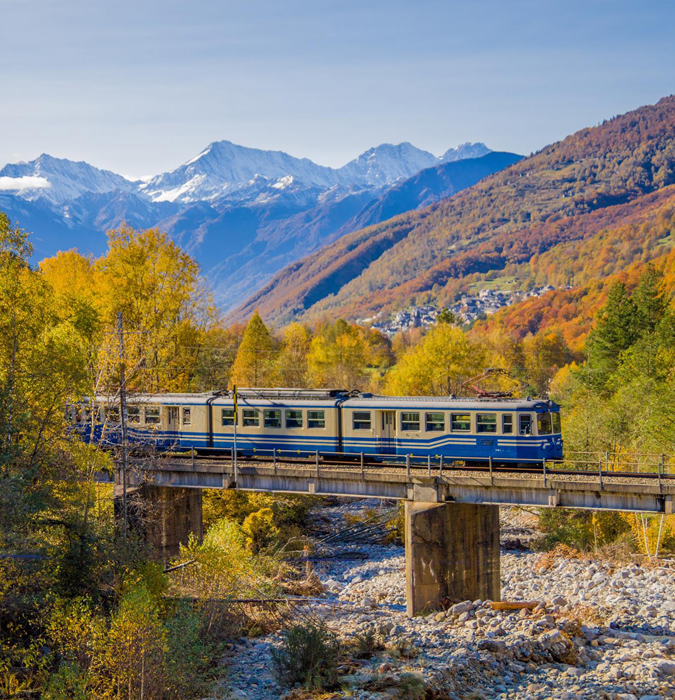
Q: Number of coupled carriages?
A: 3